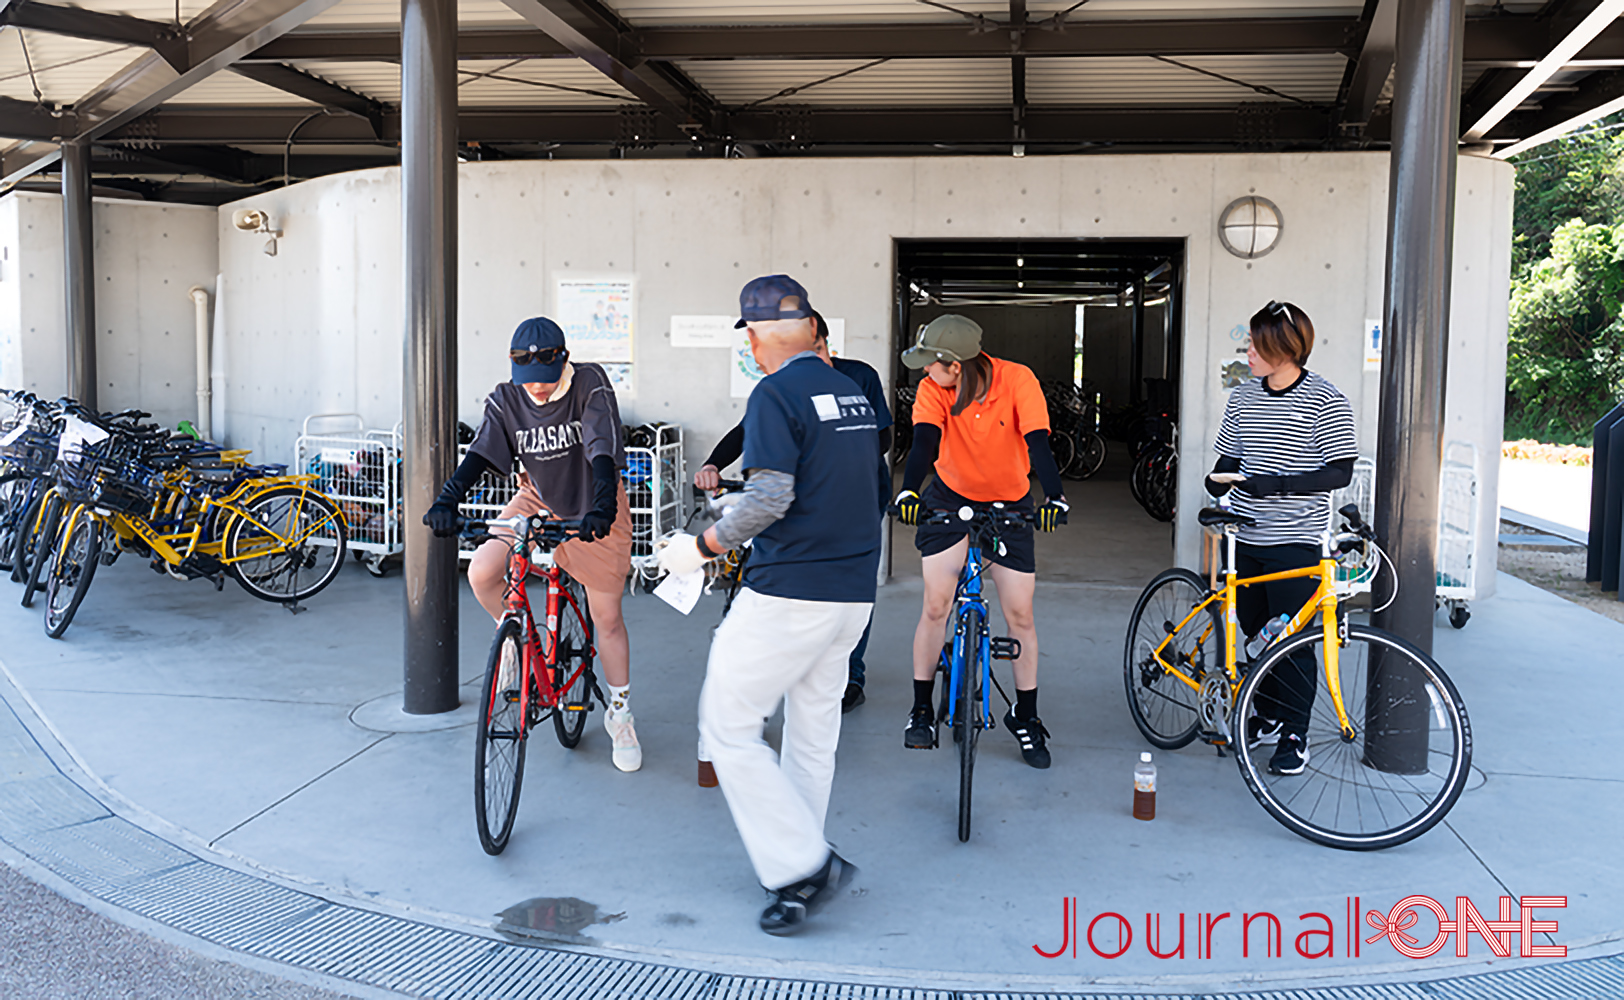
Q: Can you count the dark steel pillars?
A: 3